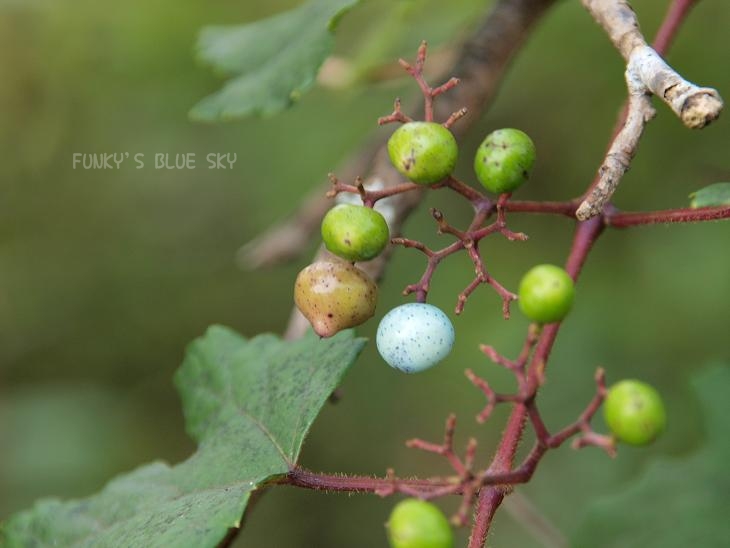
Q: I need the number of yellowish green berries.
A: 6